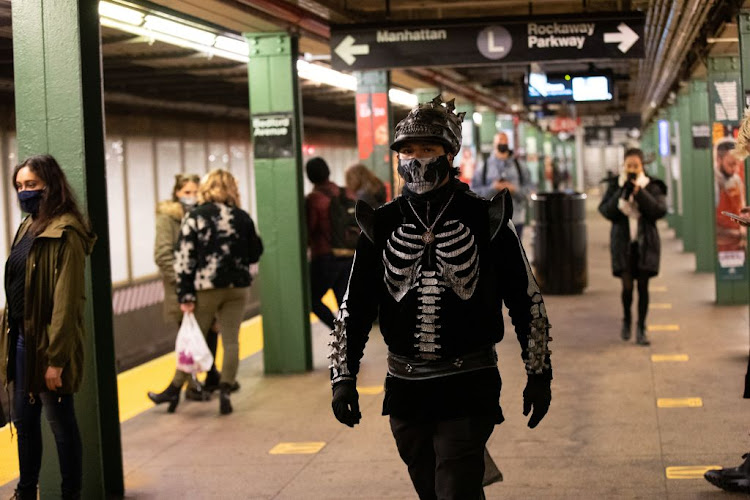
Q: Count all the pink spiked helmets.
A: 0